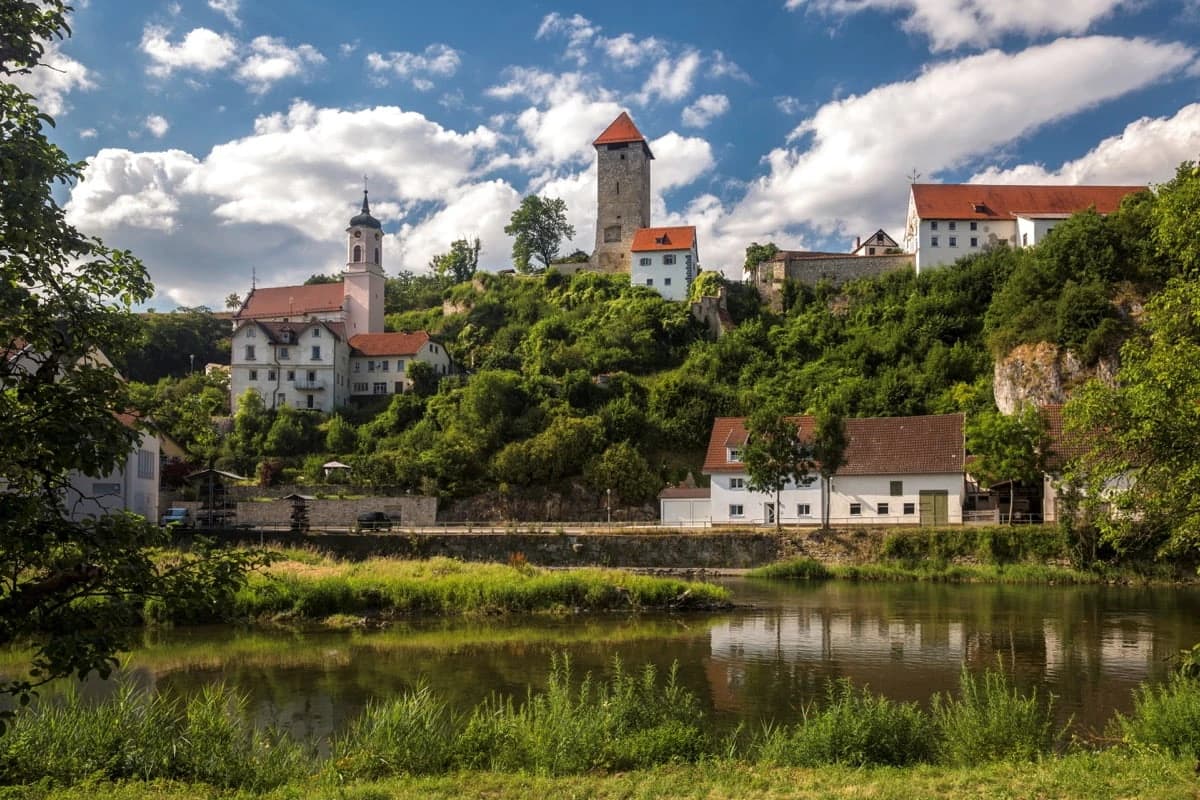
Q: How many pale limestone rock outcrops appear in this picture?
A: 1